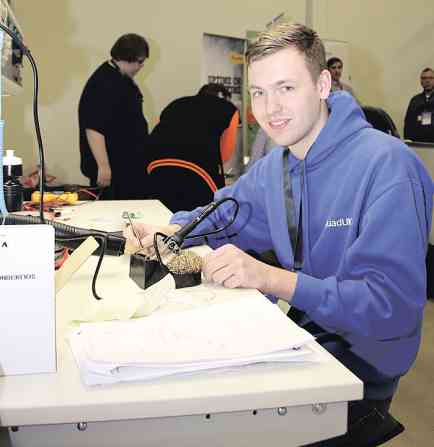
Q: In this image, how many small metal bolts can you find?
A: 3